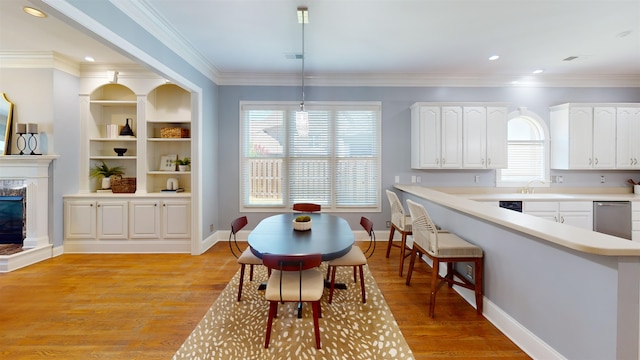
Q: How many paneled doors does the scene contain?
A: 14